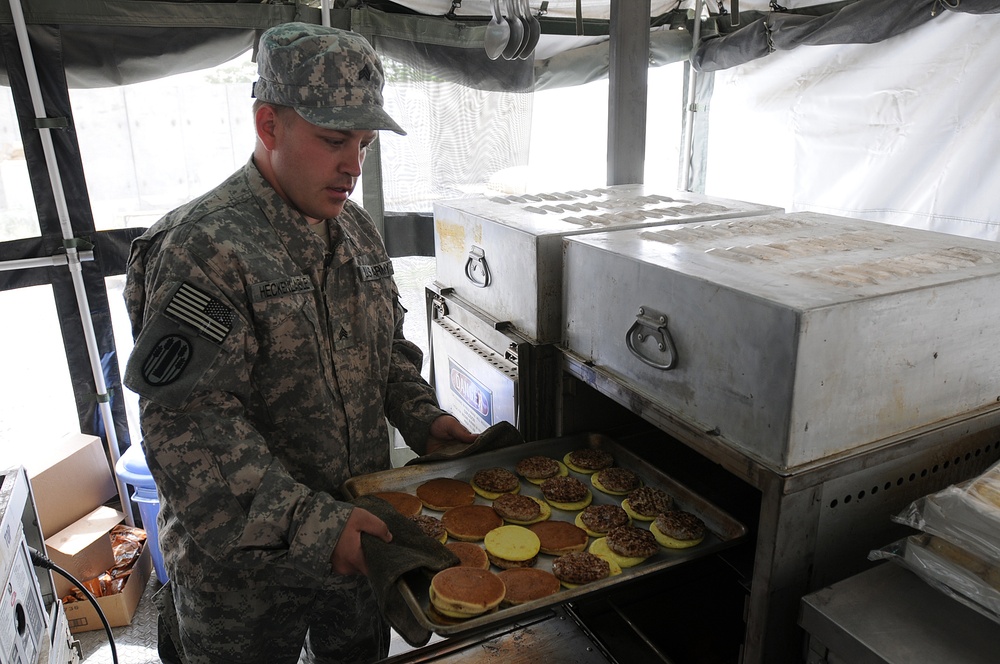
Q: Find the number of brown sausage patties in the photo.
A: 13